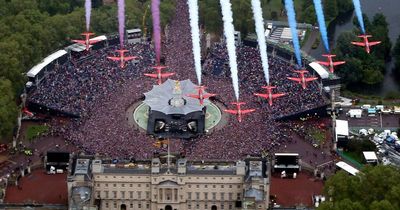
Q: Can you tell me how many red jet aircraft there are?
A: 9